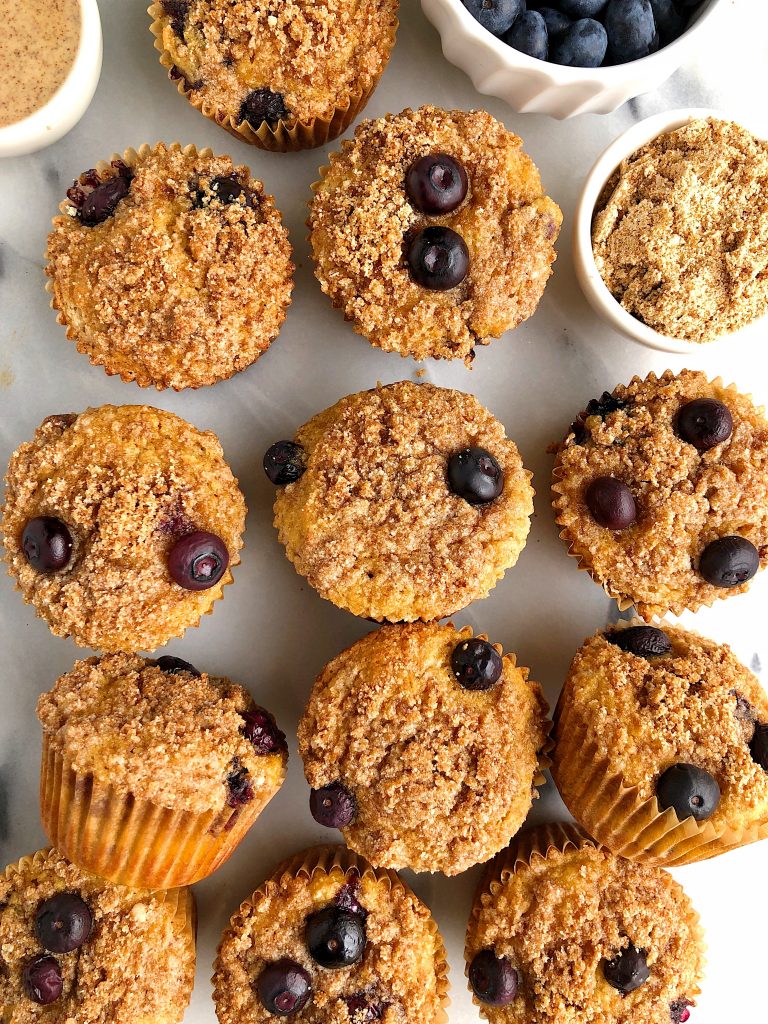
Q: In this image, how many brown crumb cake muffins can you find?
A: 12